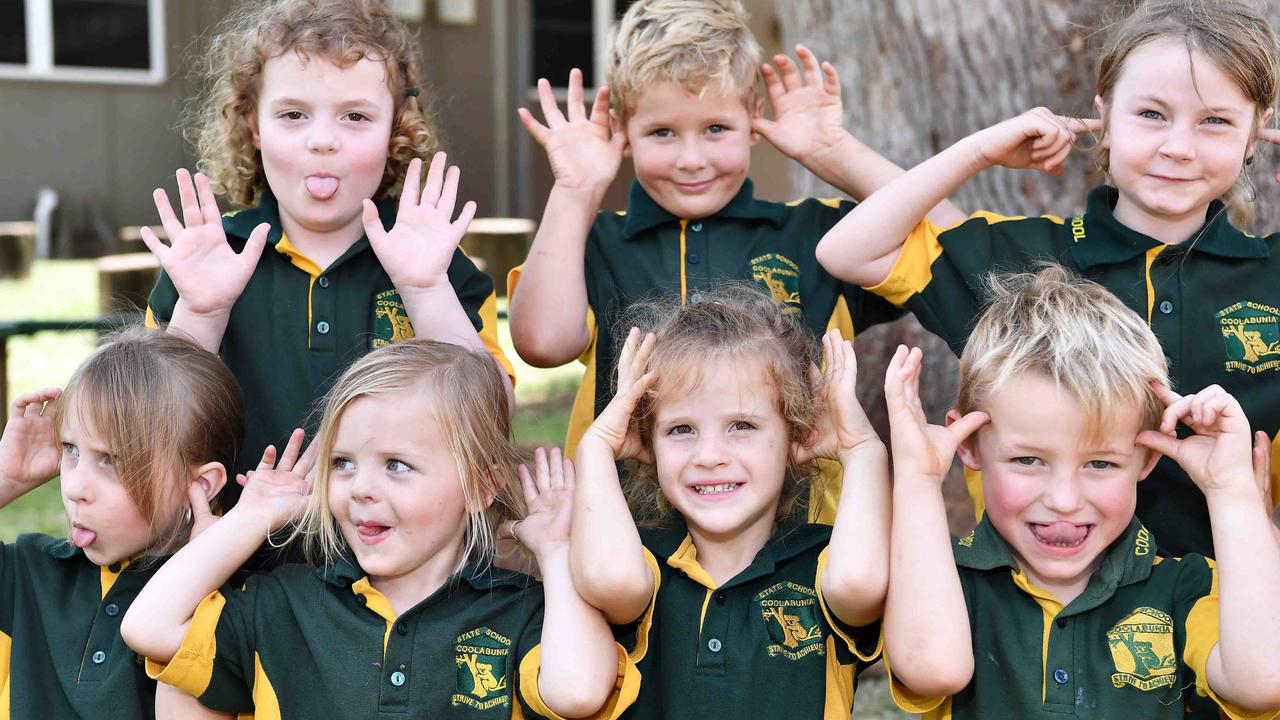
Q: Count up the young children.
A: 7